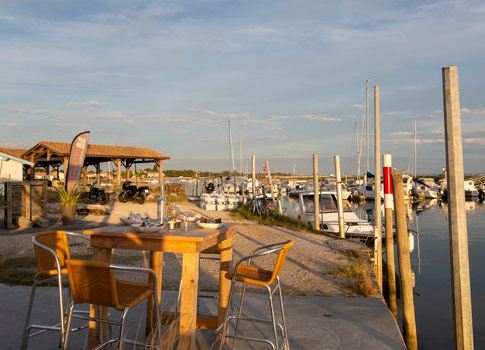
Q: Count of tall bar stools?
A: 3